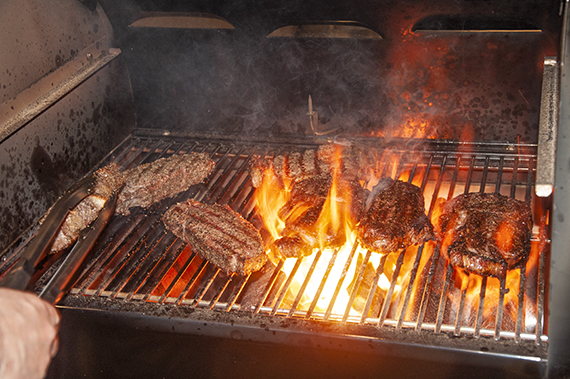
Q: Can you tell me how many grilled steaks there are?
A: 7